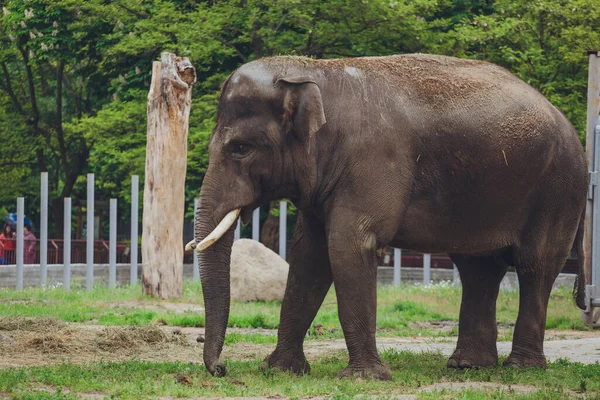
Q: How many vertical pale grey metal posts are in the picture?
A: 13